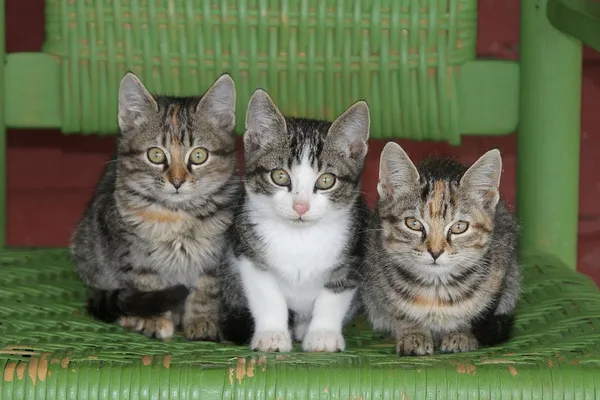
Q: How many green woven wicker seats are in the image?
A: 1